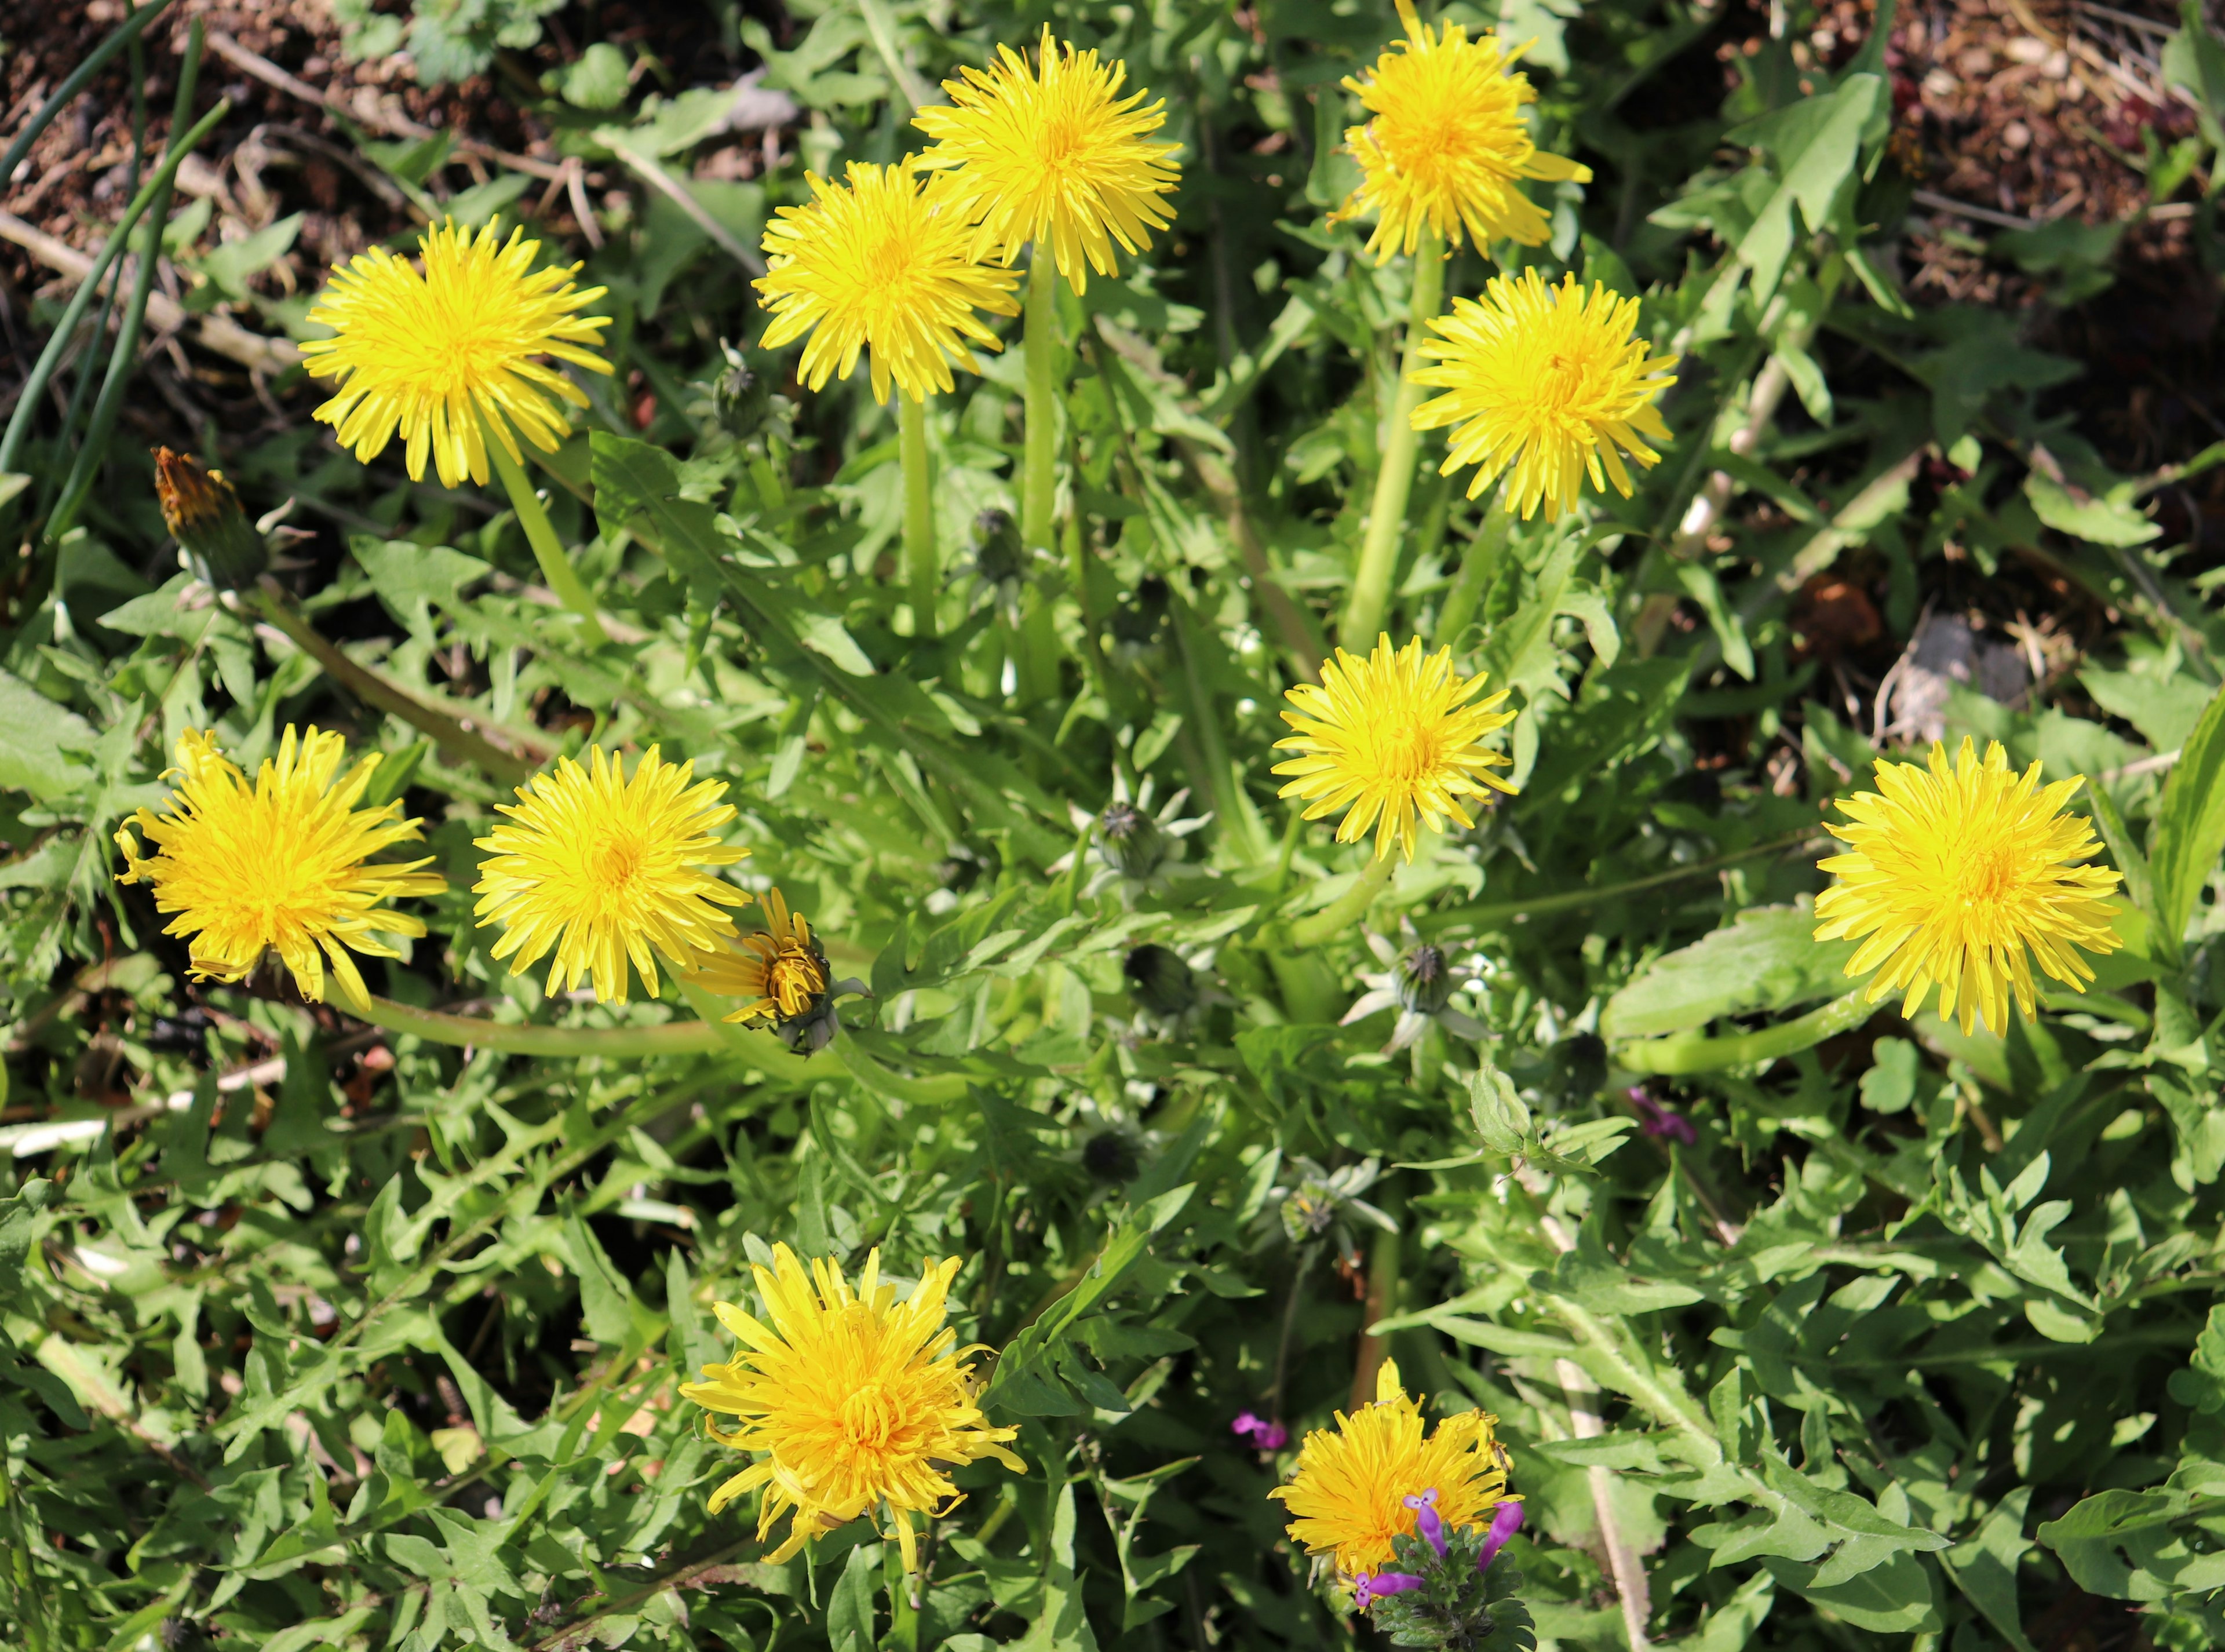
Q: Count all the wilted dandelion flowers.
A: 2